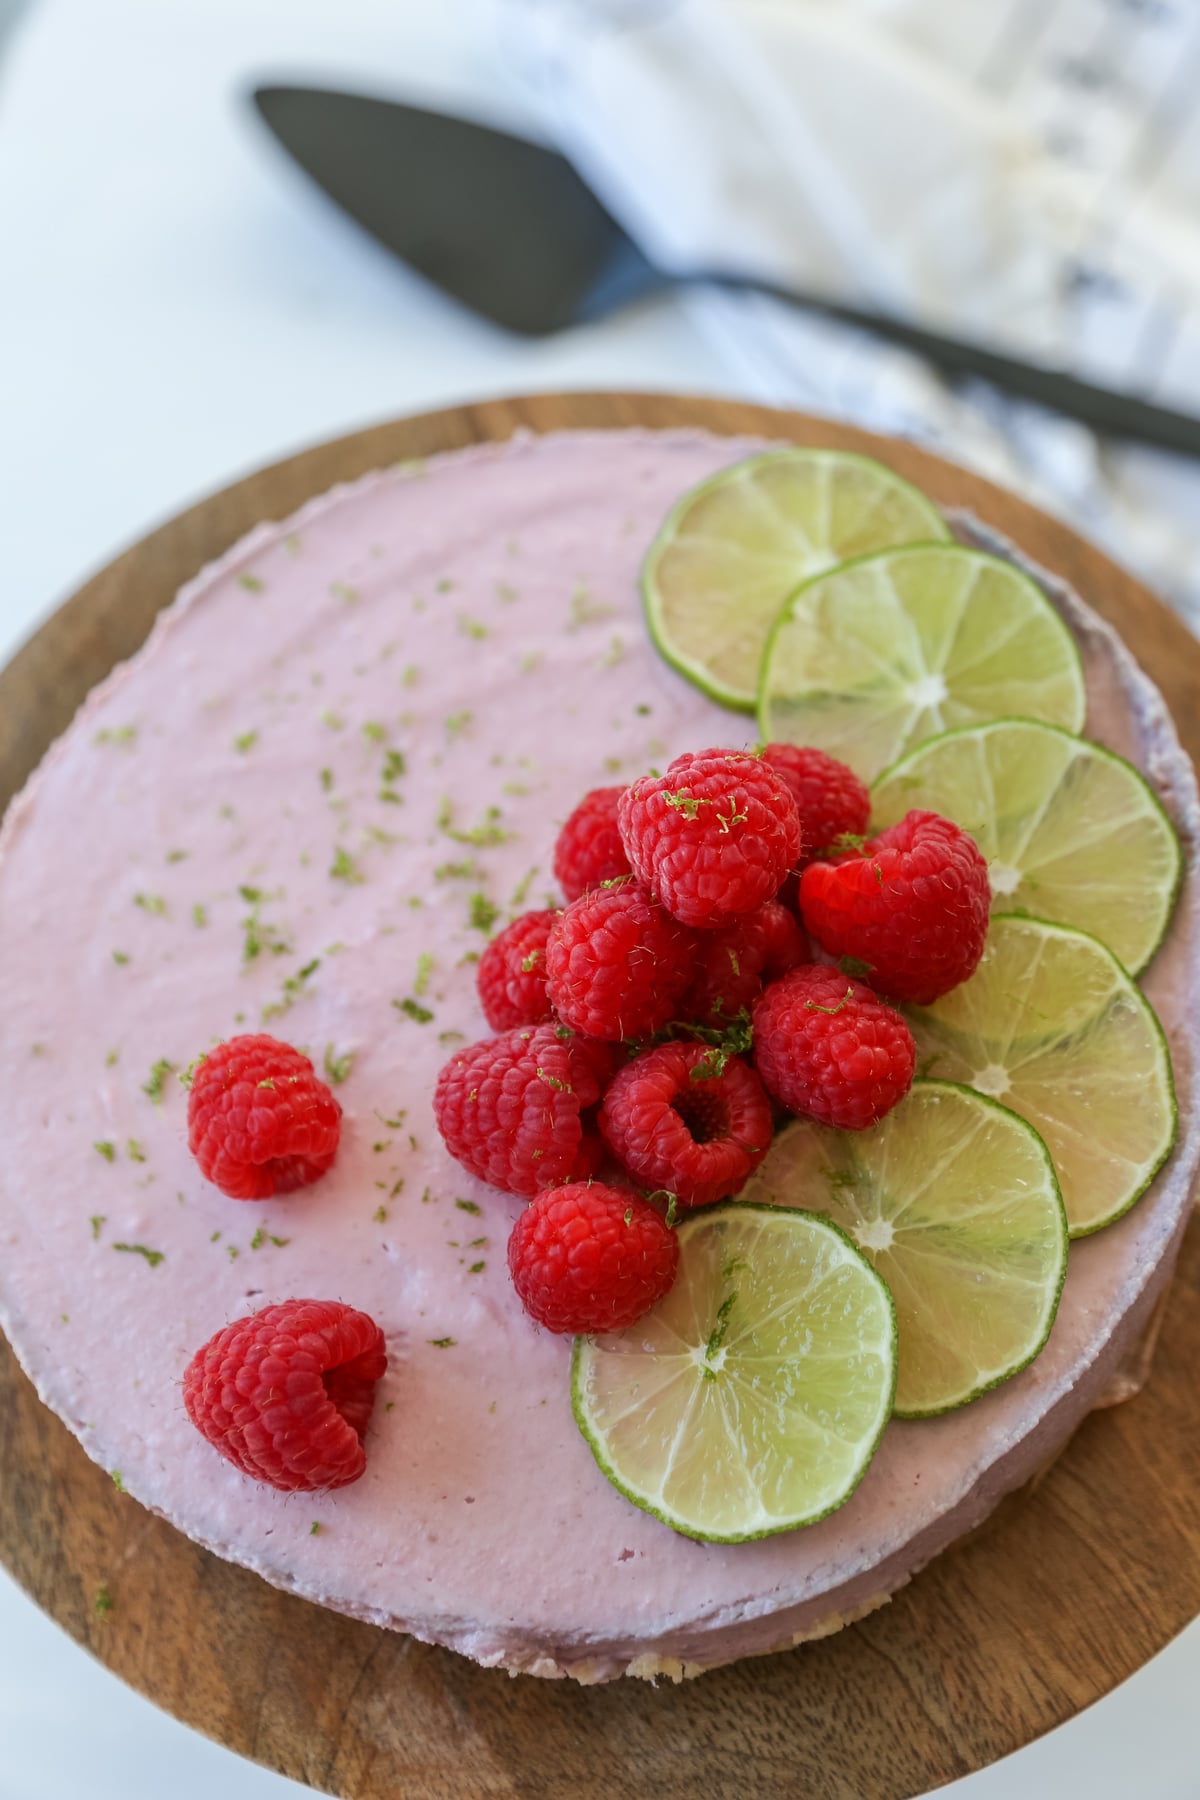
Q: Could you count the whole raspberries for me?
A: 13